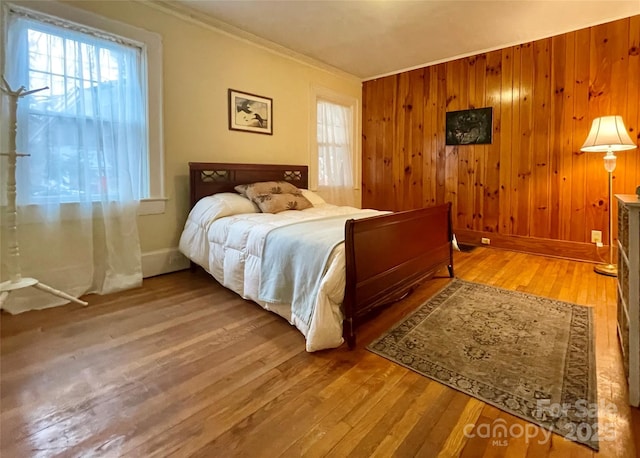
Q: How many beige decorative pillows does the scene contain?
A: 2